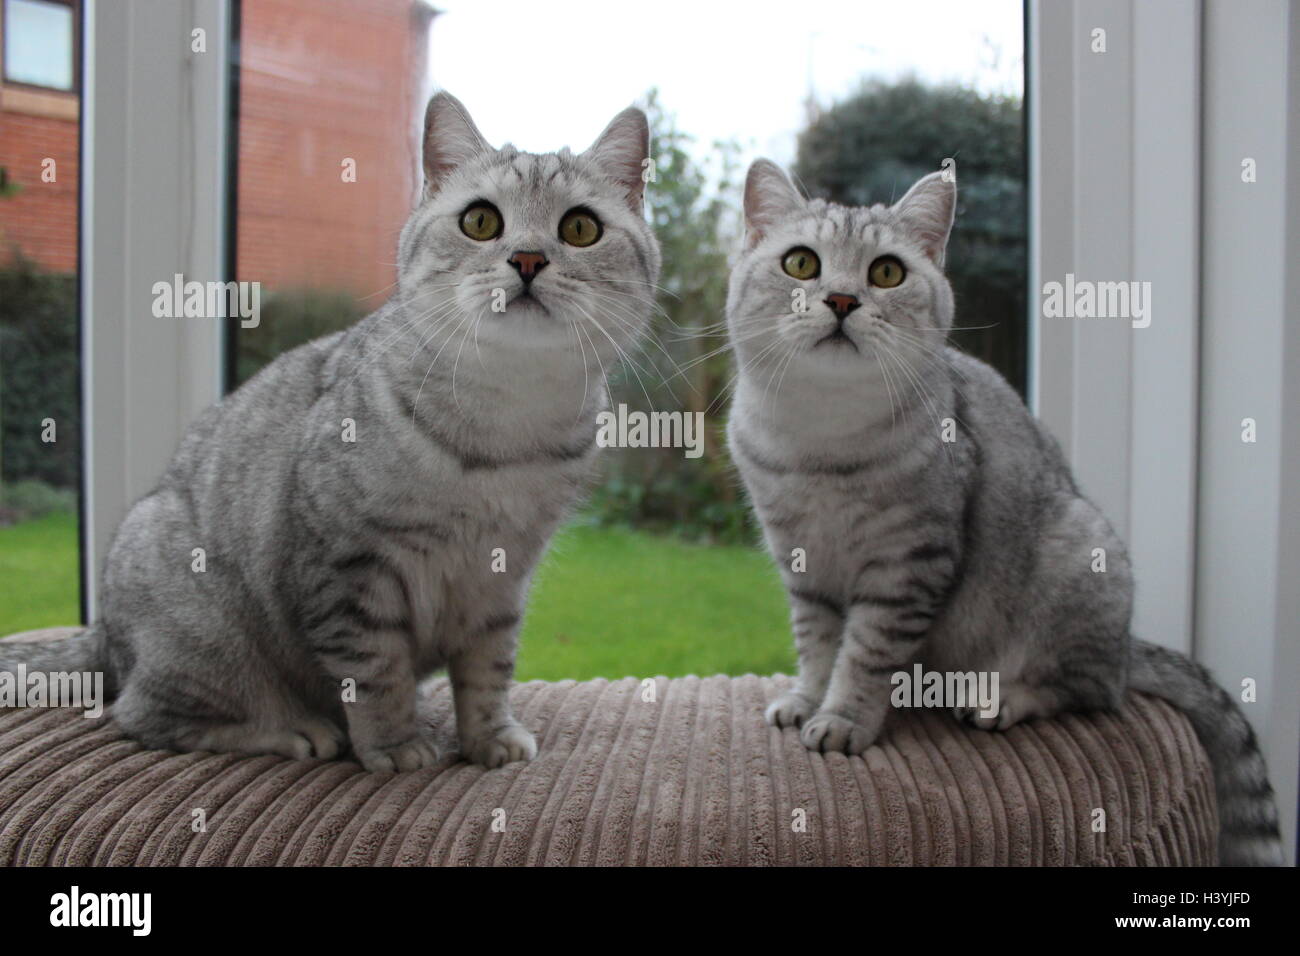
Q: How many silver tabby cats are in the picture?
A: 2